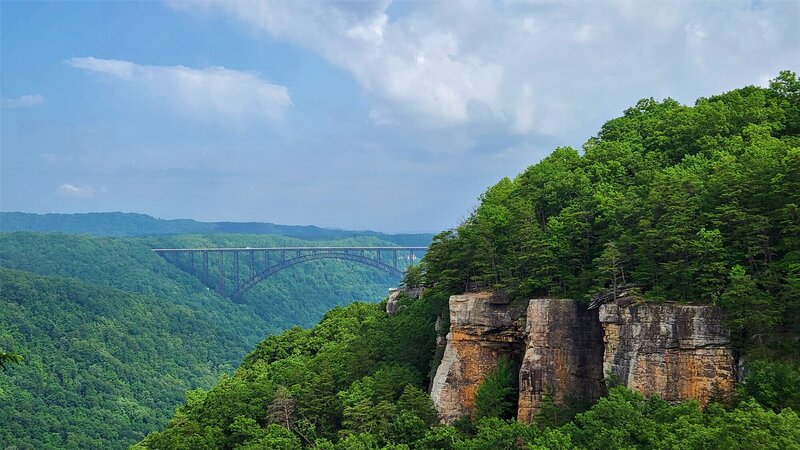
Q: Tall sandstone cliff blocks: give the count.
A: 3